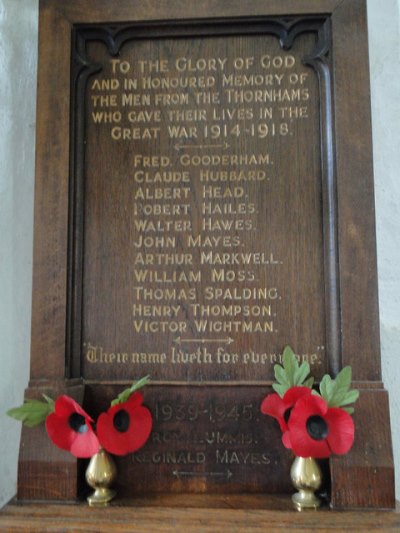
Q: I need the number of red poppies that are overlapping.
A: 2